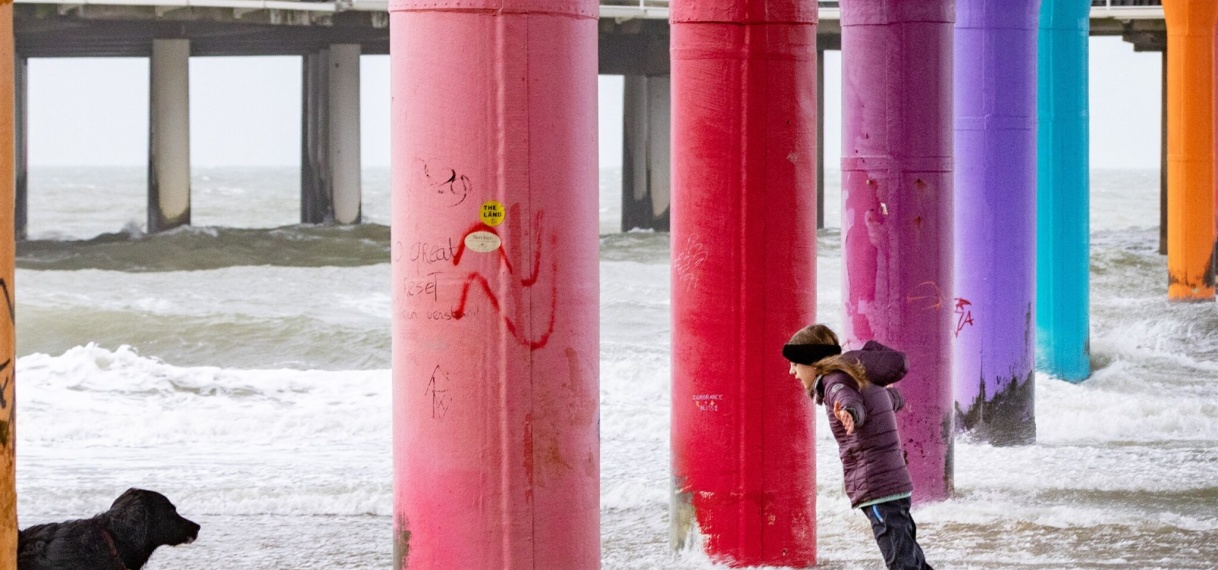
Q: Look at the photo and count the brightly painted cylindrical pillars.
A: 7